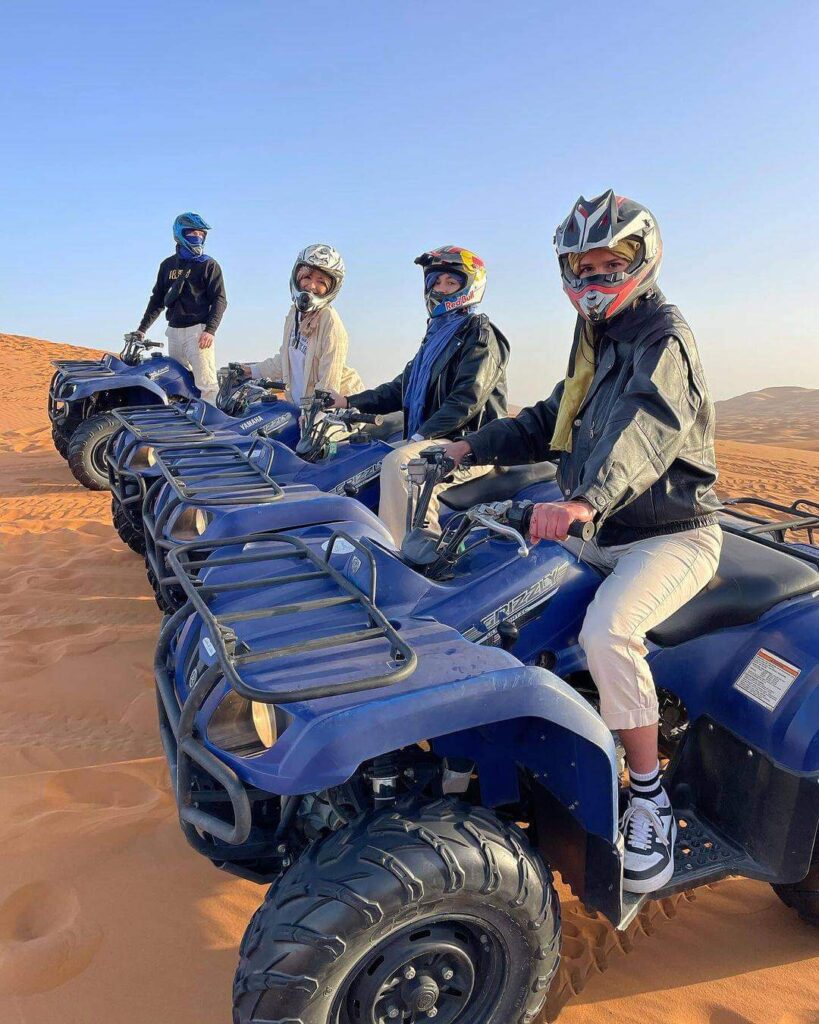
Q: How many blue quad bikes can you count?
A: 4